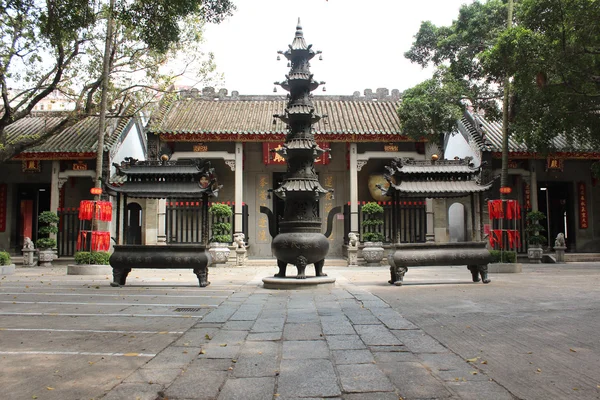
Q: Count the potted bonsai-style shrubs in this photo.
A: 4